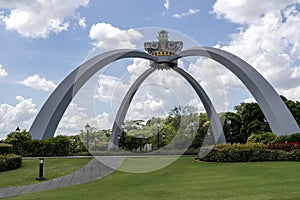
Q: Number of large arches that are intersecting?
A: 2